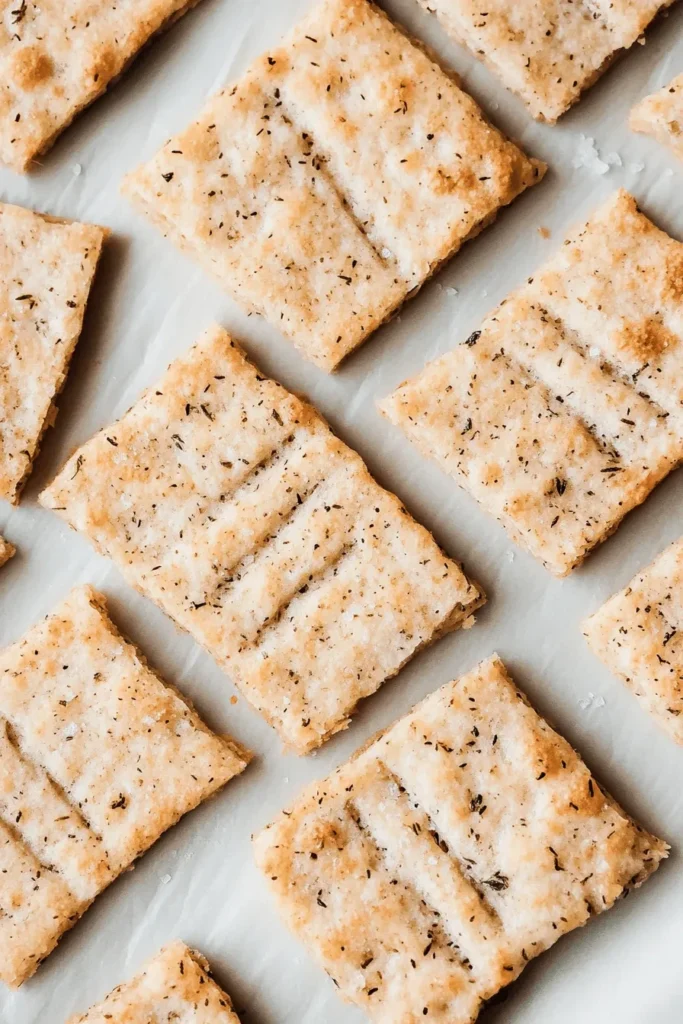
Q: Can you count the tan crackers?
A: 12